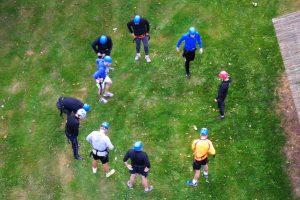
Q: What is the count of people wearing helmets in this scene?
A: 10